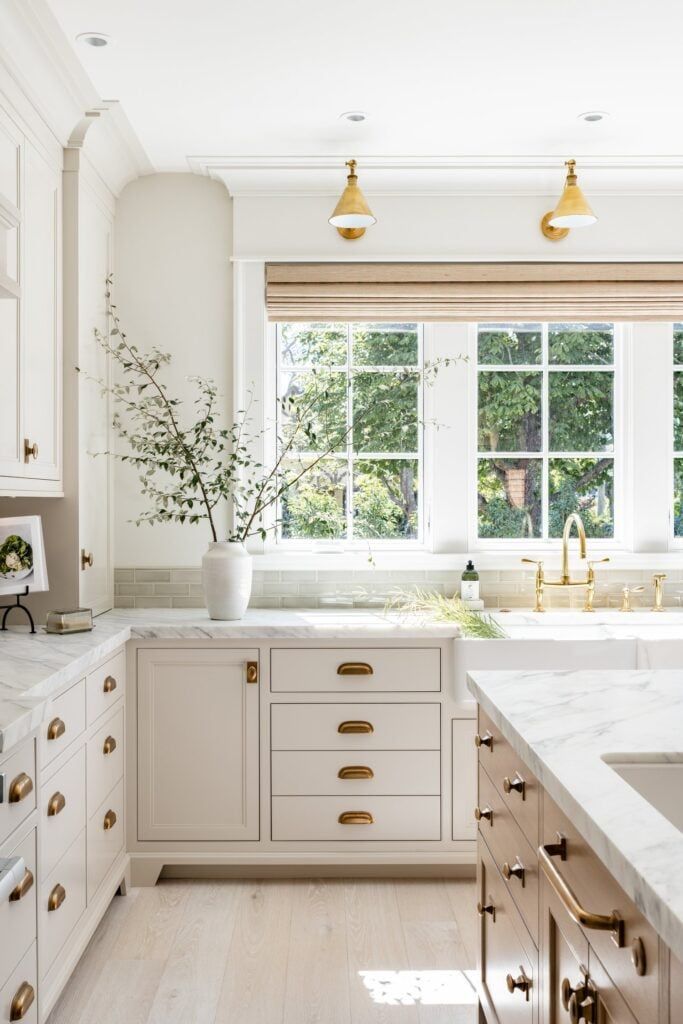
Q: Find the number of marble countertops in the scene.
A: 2